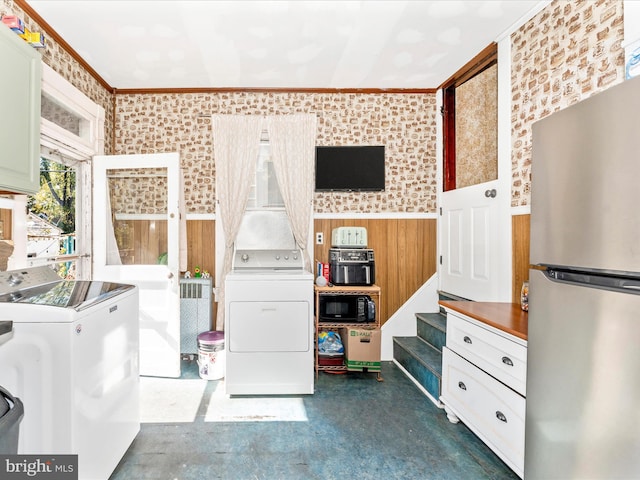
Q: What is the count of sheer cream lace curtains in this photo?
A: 2